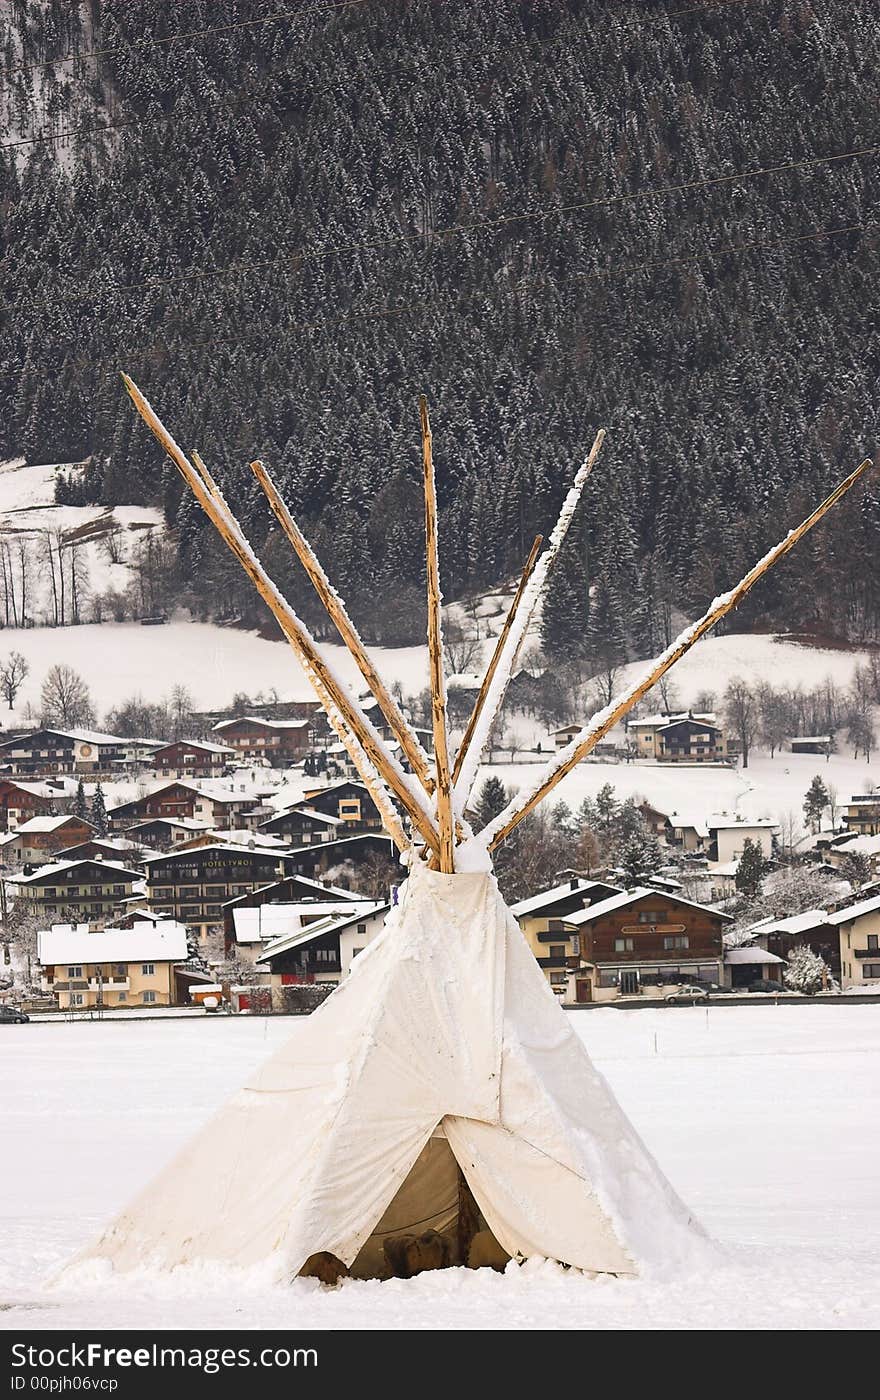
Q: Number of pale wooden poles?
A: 7